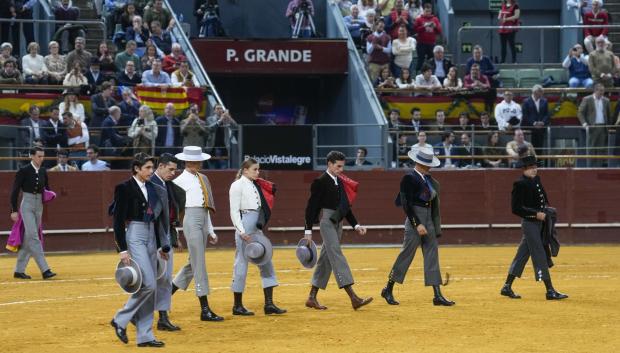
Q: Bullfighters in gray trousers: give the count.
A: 8